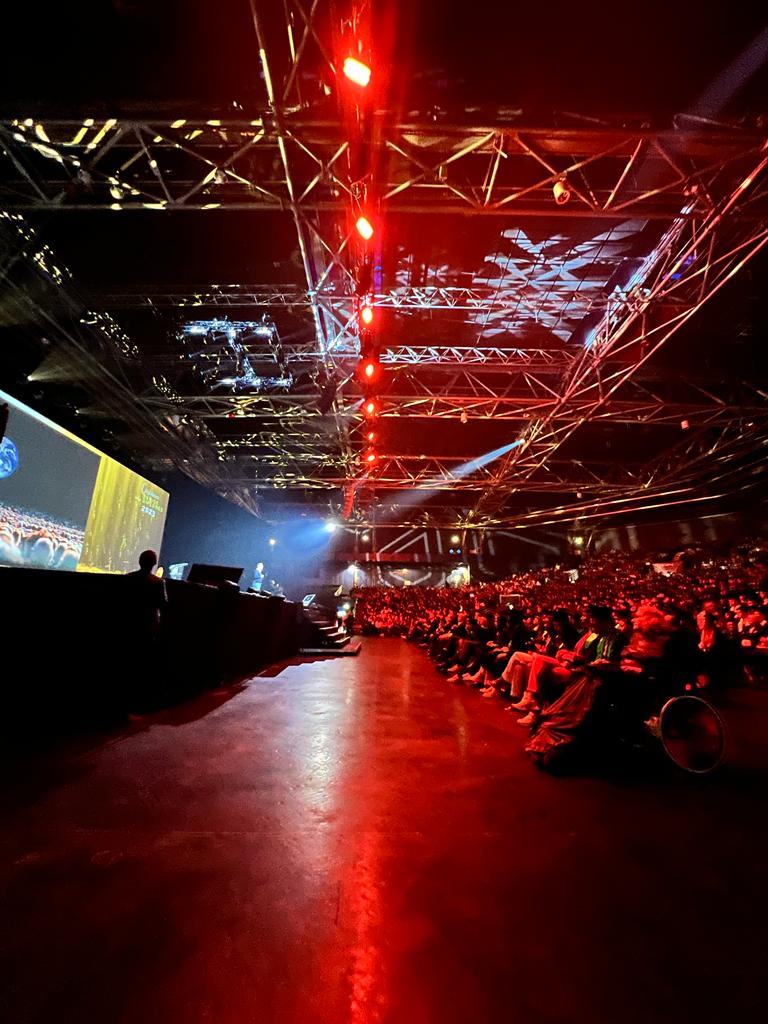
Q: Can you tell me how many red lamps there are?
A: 7